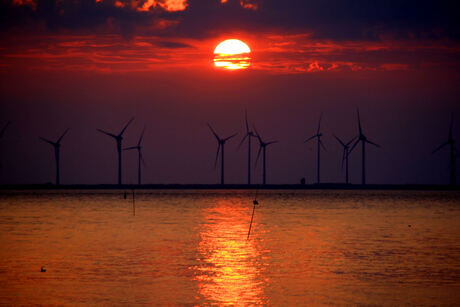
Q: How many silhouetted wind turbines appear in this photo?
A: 11